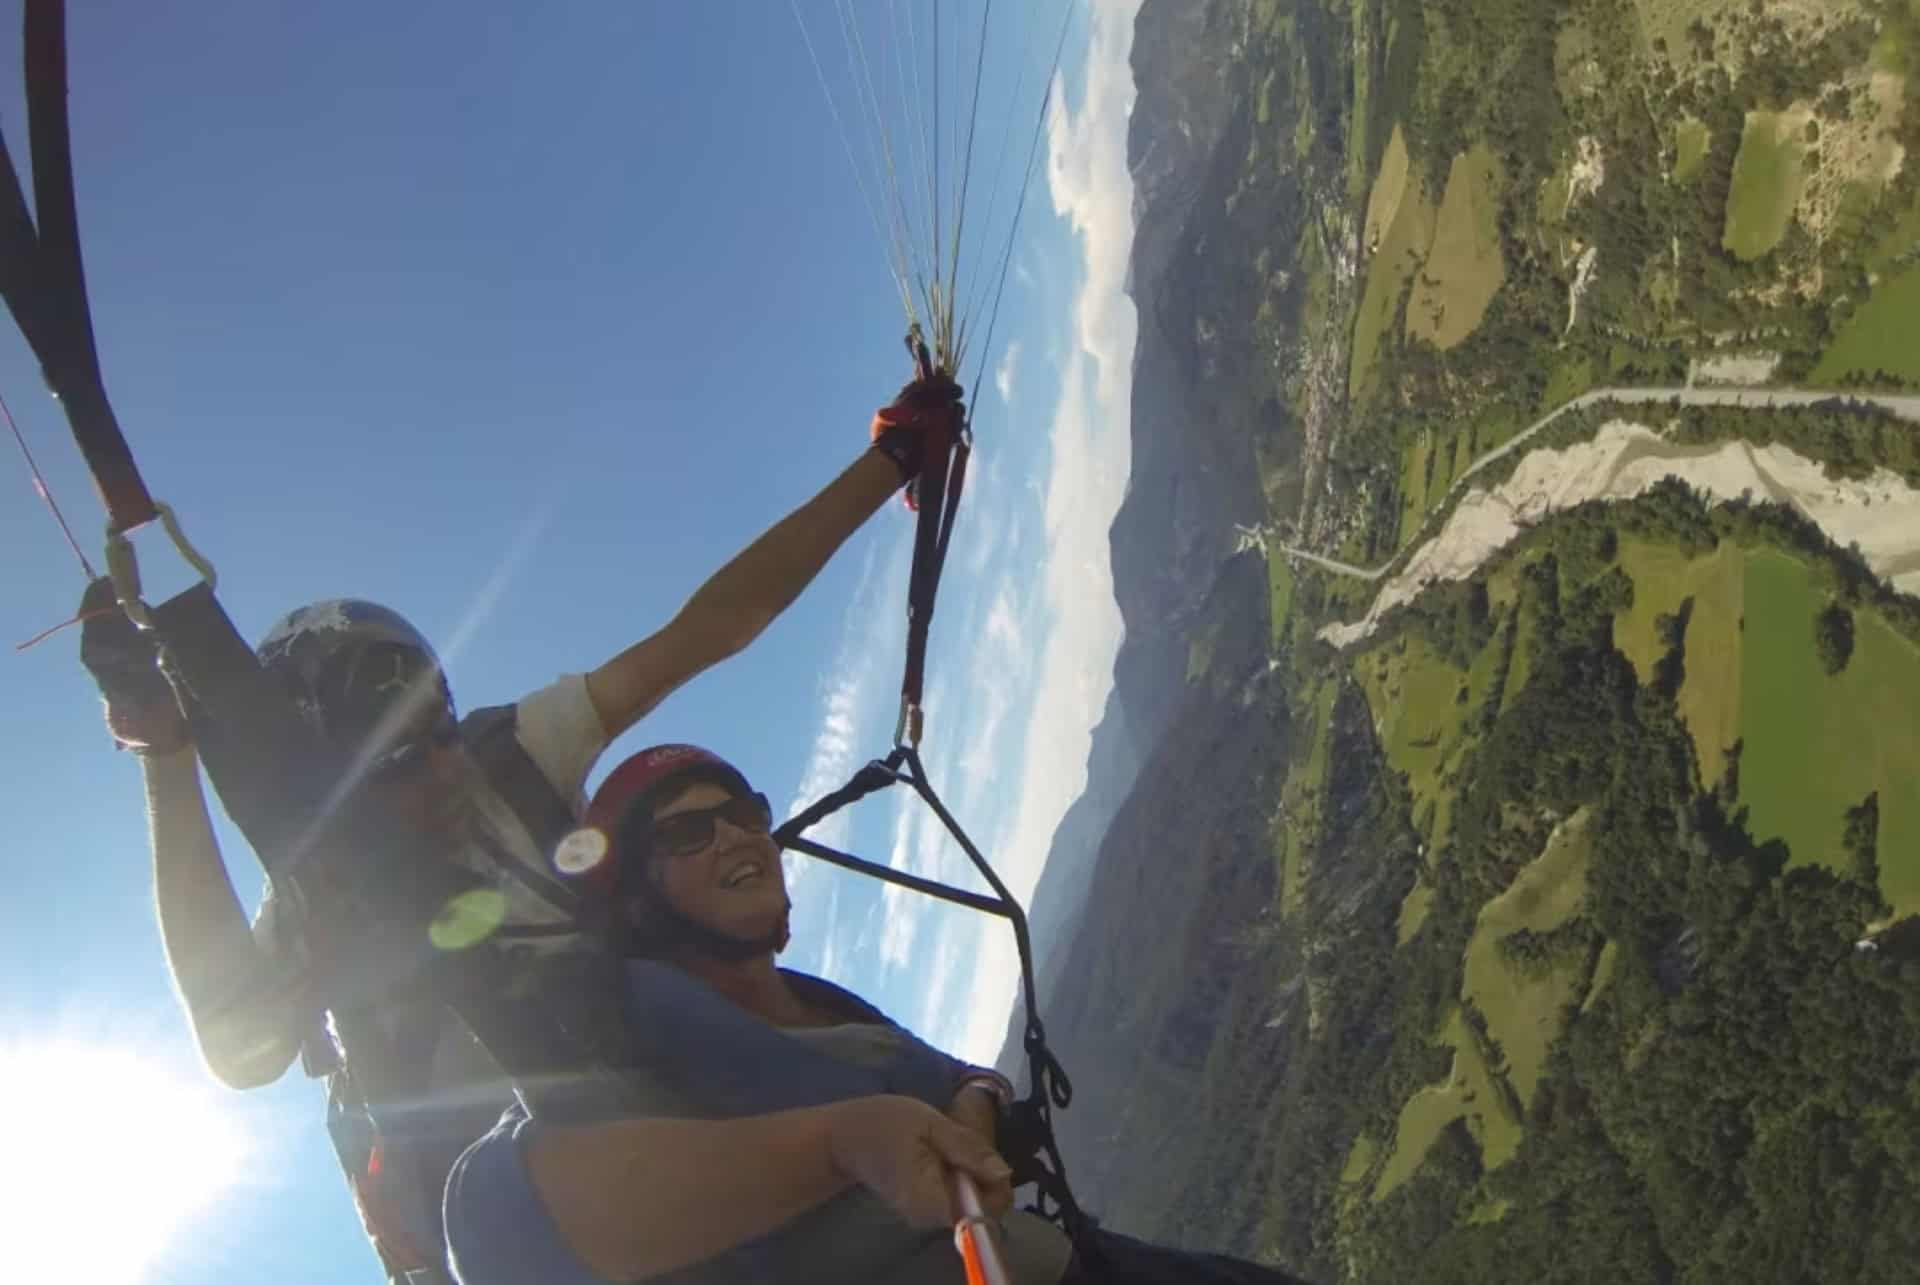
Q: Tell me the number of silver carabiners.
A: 2